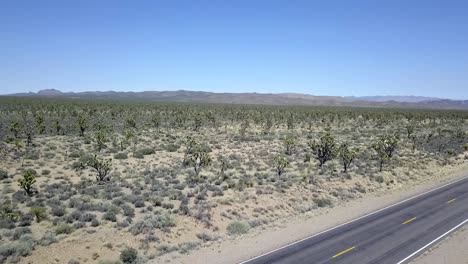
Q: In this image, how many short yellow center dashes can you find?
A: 3